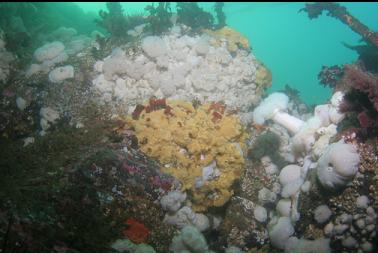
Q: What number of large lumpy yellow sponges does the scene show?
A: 1